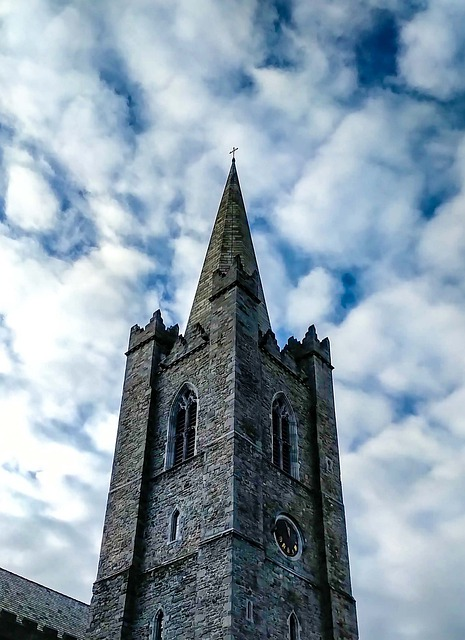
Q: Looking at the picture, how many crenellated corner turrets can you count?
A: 3